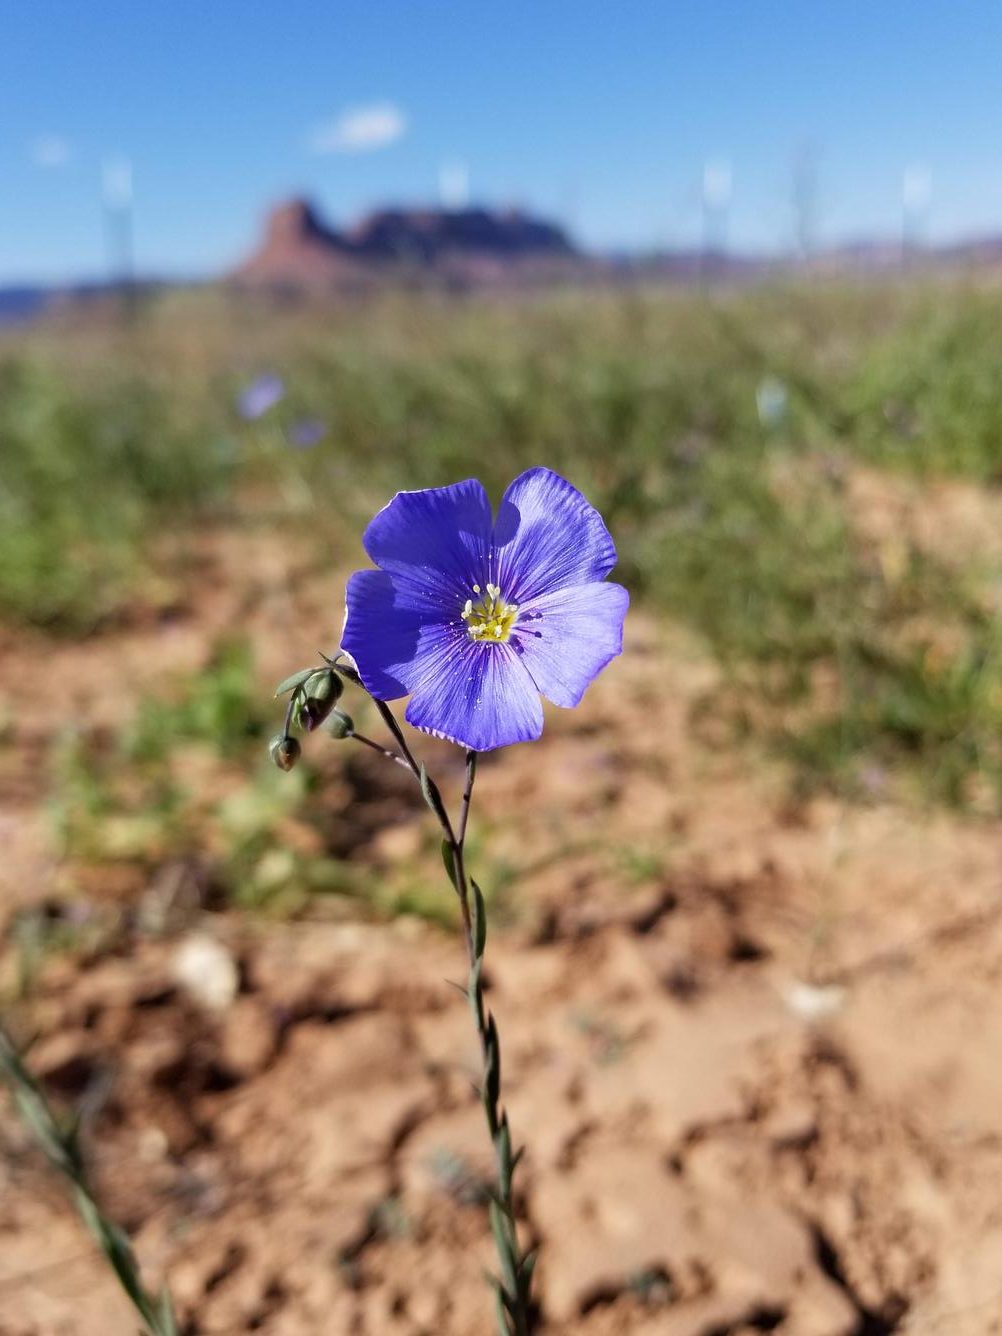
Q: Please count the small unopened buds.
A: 3